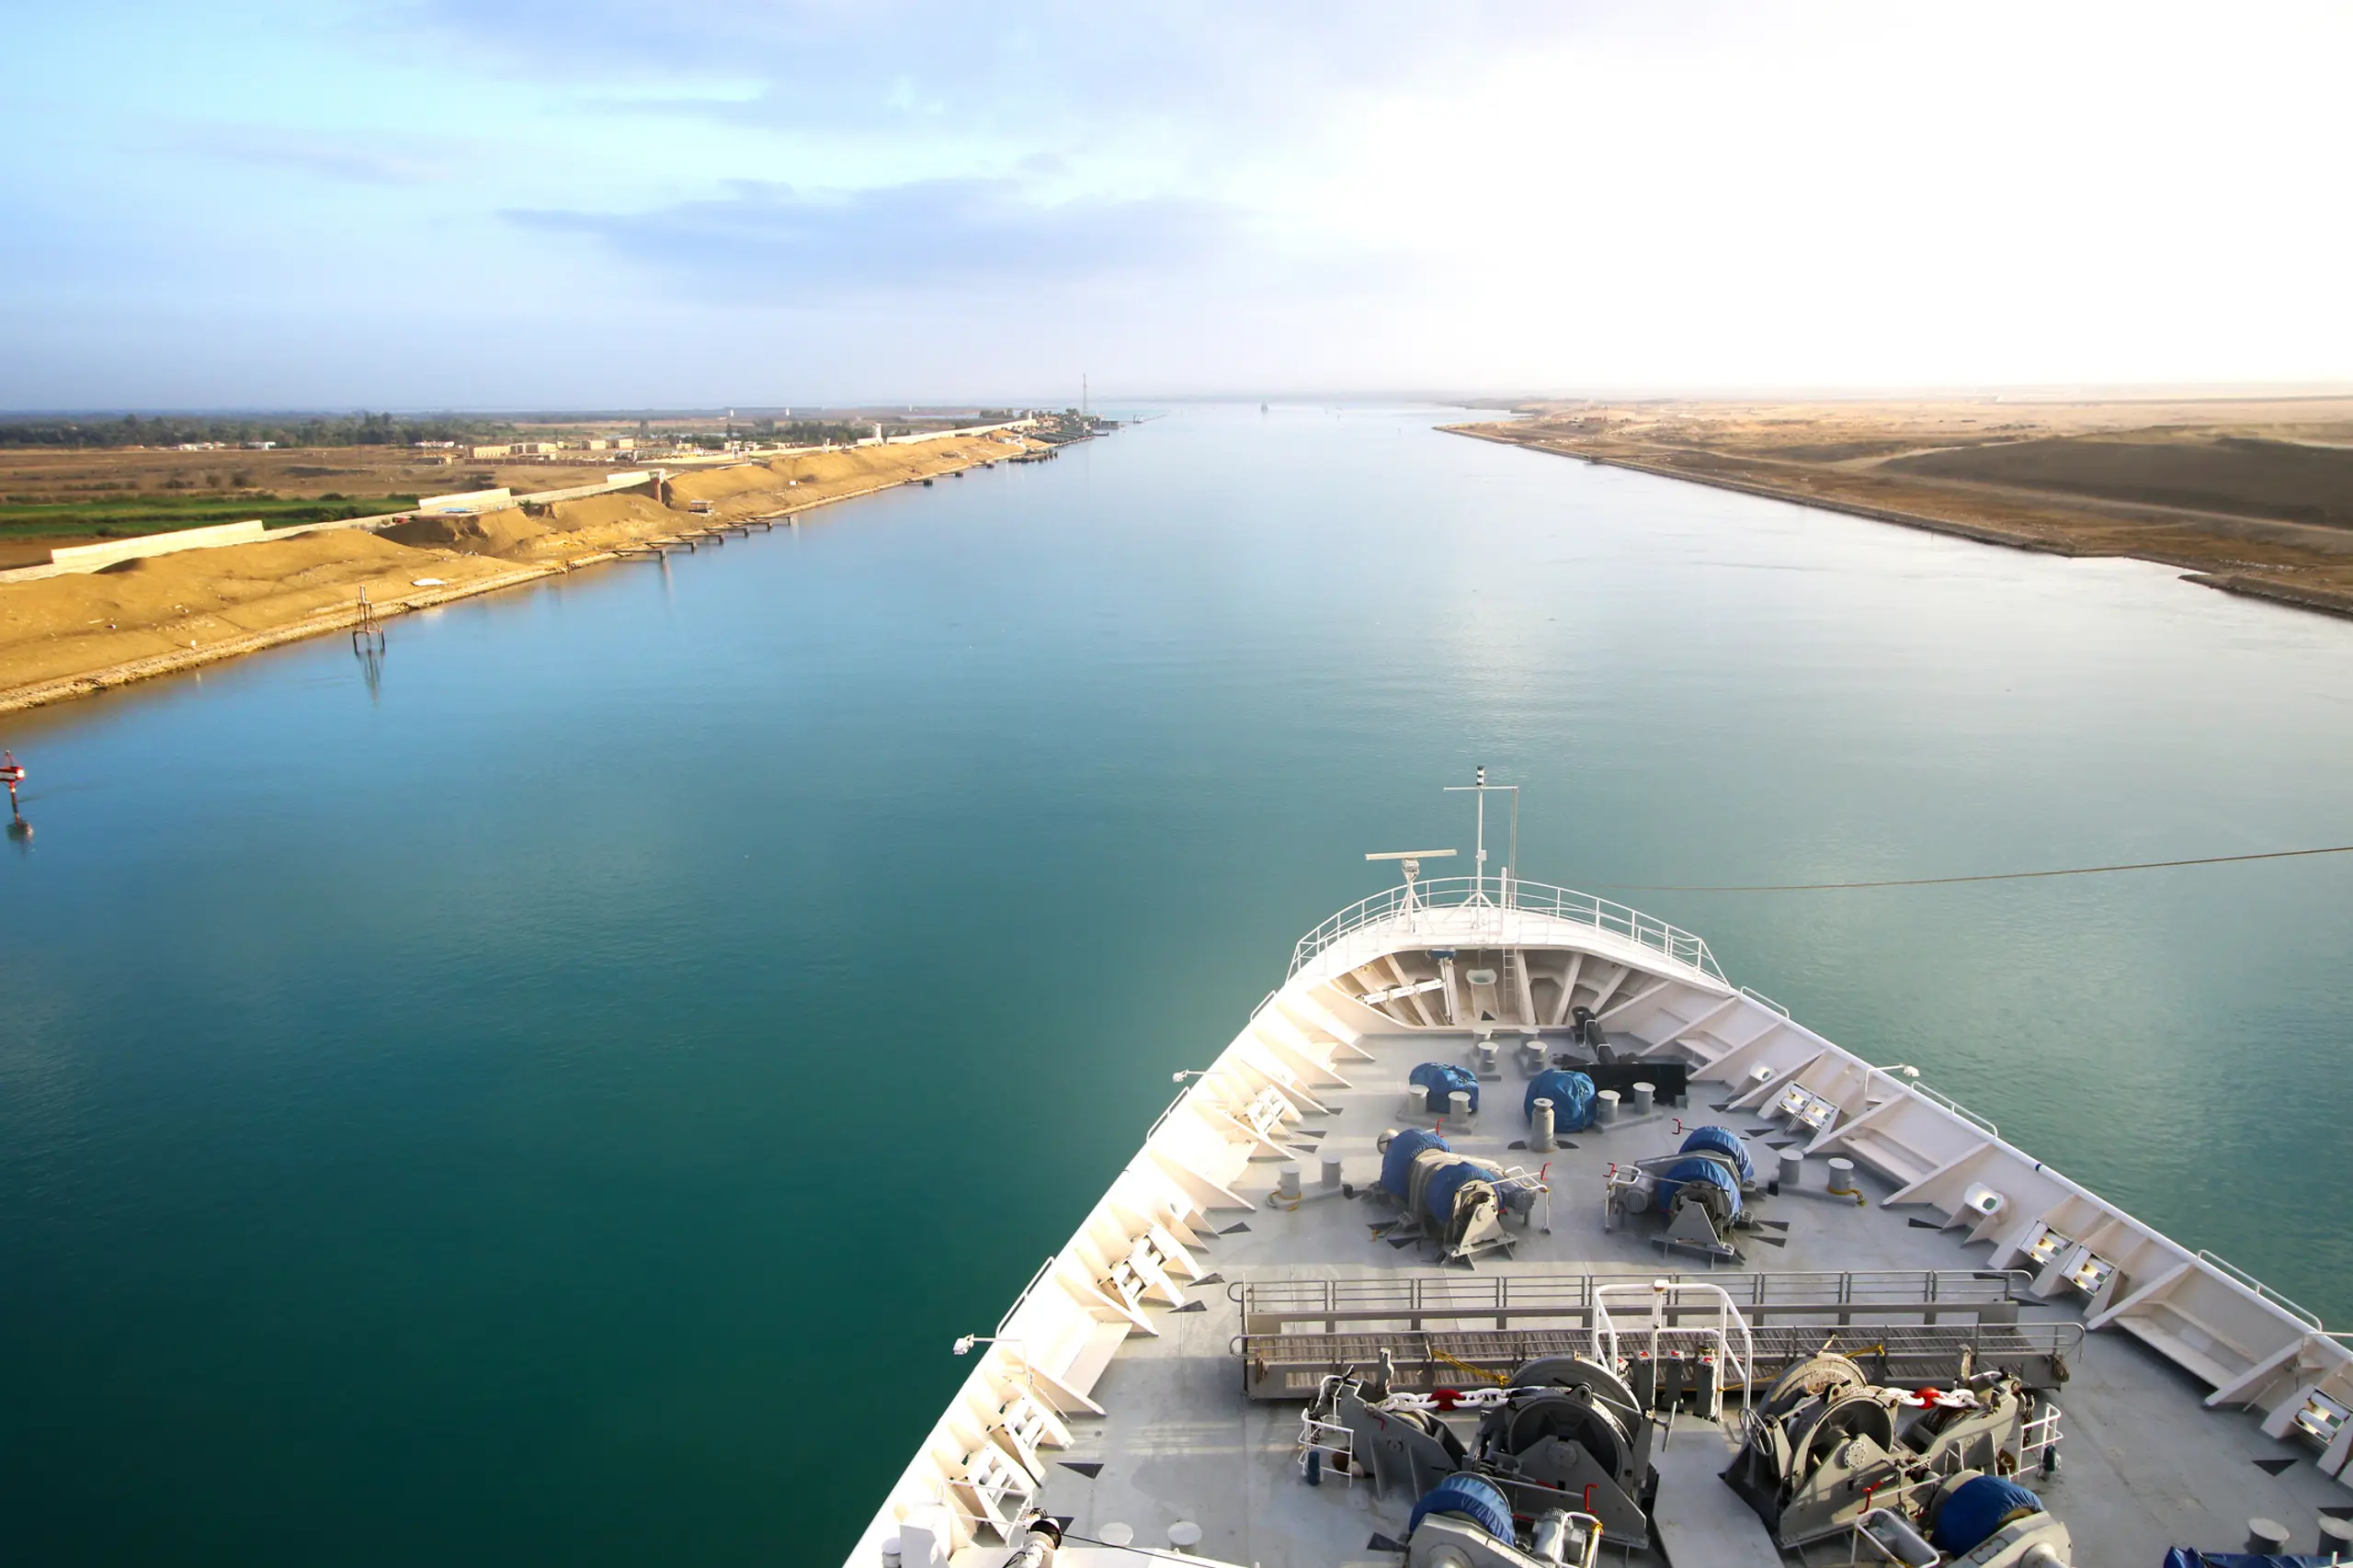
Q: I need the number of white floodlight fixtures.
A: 3